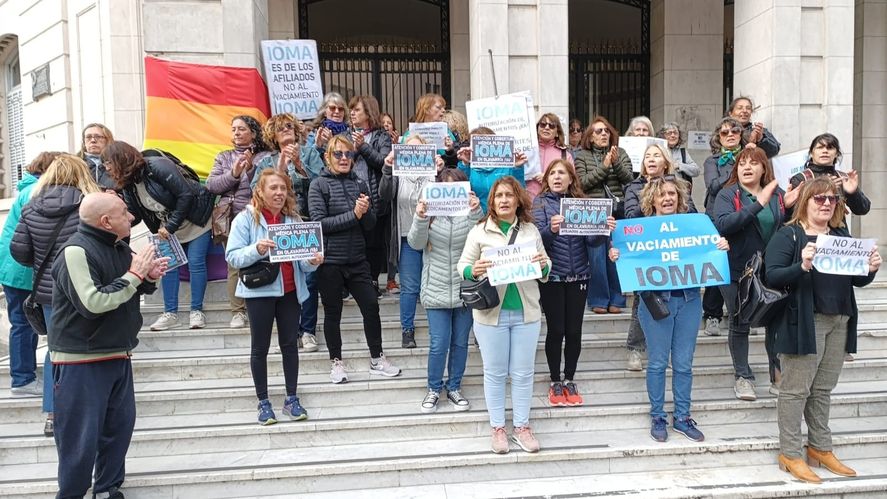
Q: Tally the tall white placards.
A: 2